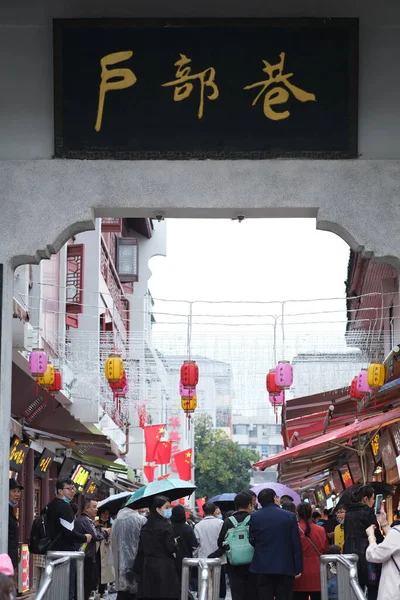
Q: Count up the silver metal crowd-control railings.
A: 3